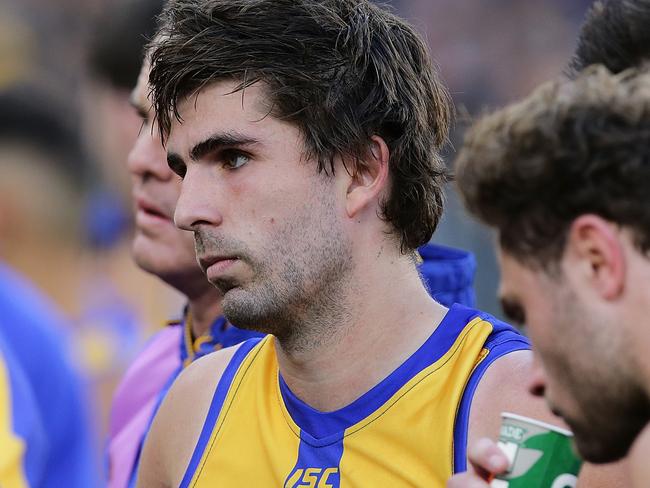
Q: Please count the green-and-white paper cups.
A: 1